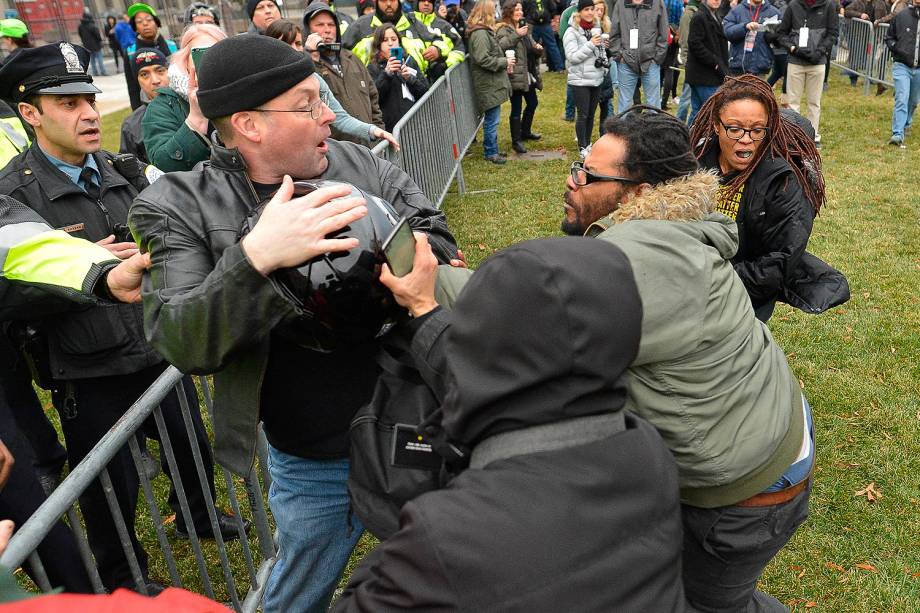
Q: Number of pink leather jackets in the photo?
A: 0